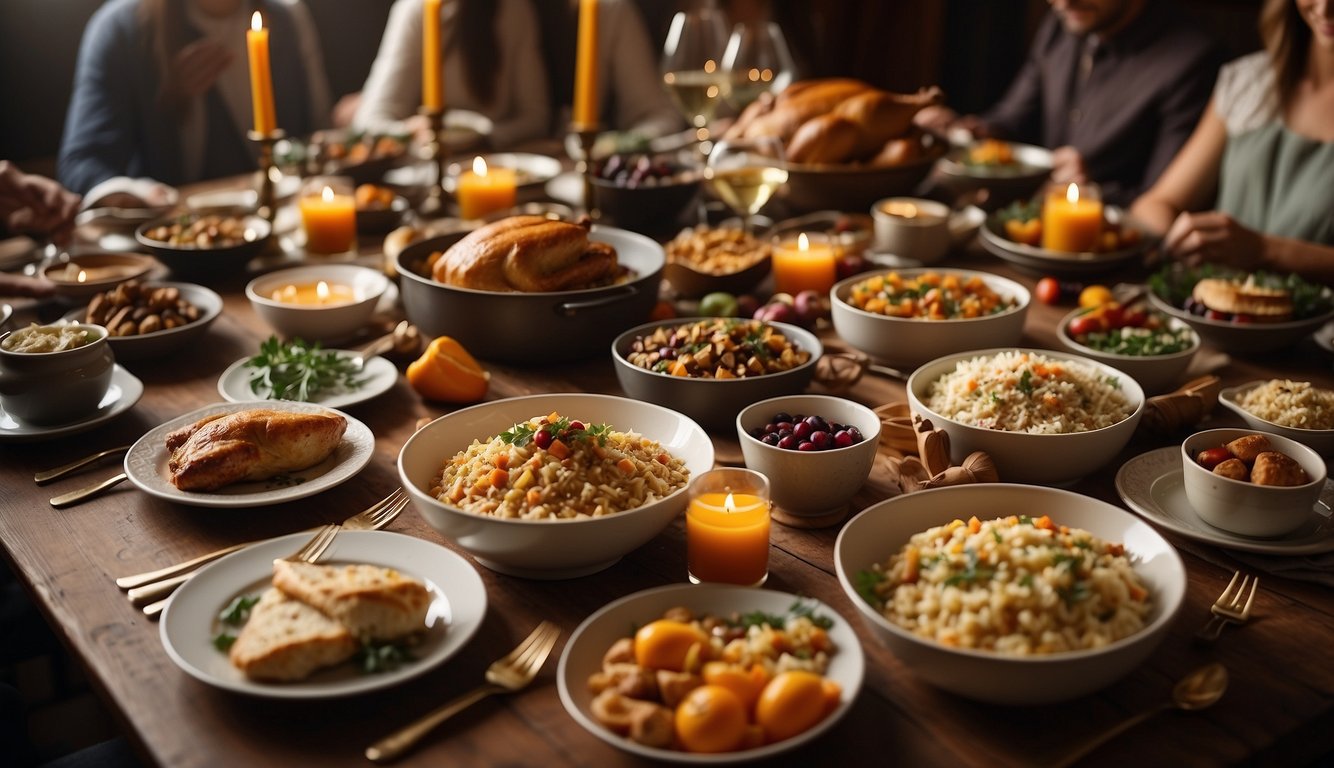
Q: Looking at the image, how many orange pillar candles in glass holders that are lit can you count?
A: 5